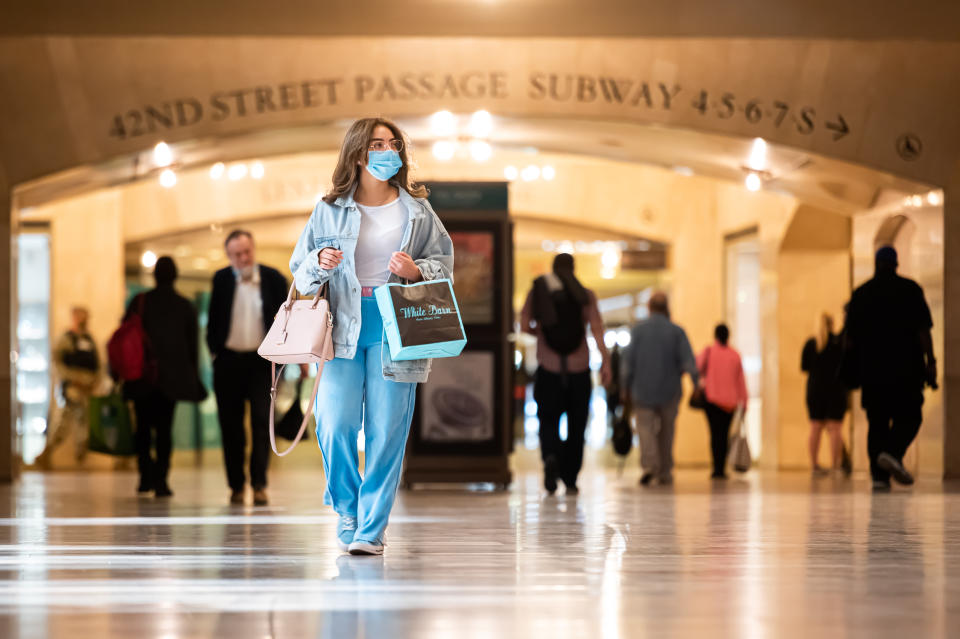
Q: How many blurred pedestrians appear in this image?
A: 8